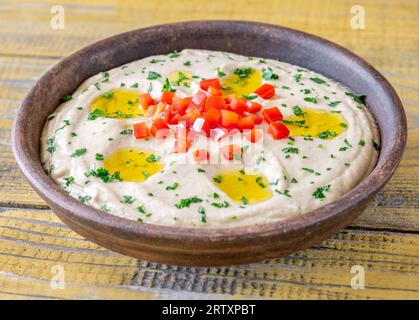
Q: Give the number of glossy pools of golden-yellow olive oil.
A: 6